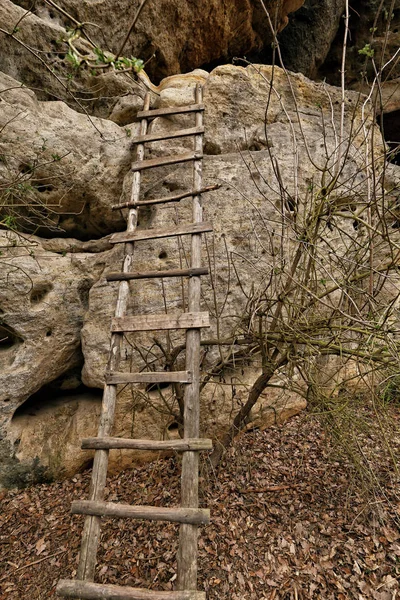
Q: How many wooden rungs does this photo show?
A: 11